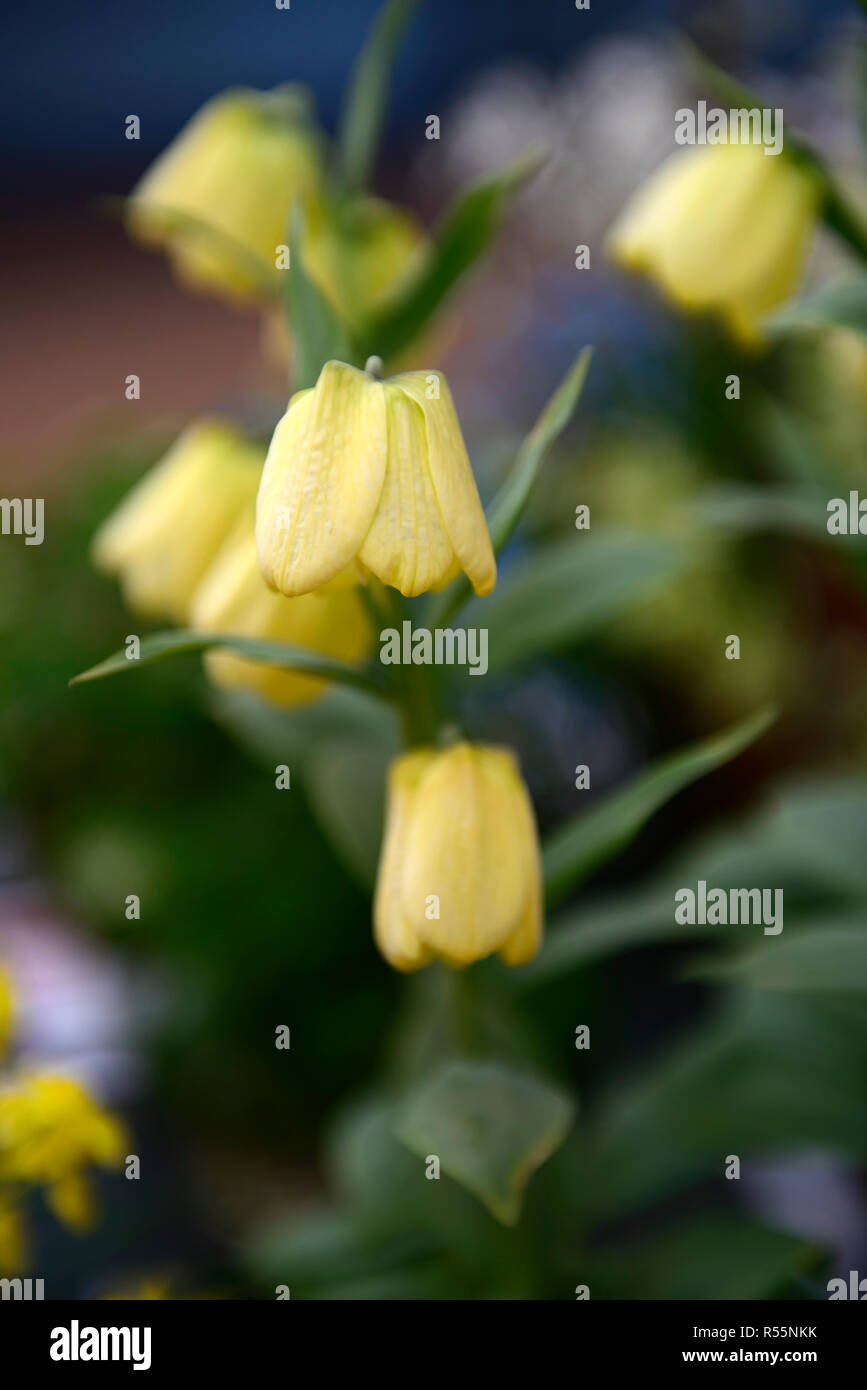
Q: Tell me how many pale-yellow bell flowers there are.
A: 7